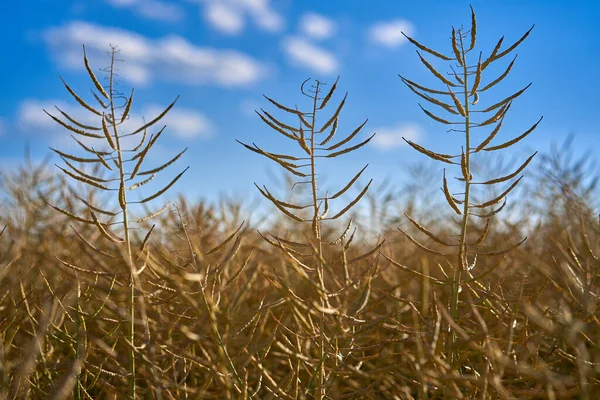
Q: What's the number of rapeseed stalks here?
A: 3